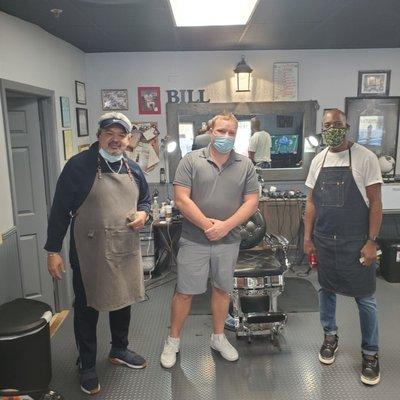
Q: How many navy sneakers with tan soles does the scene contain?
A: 2